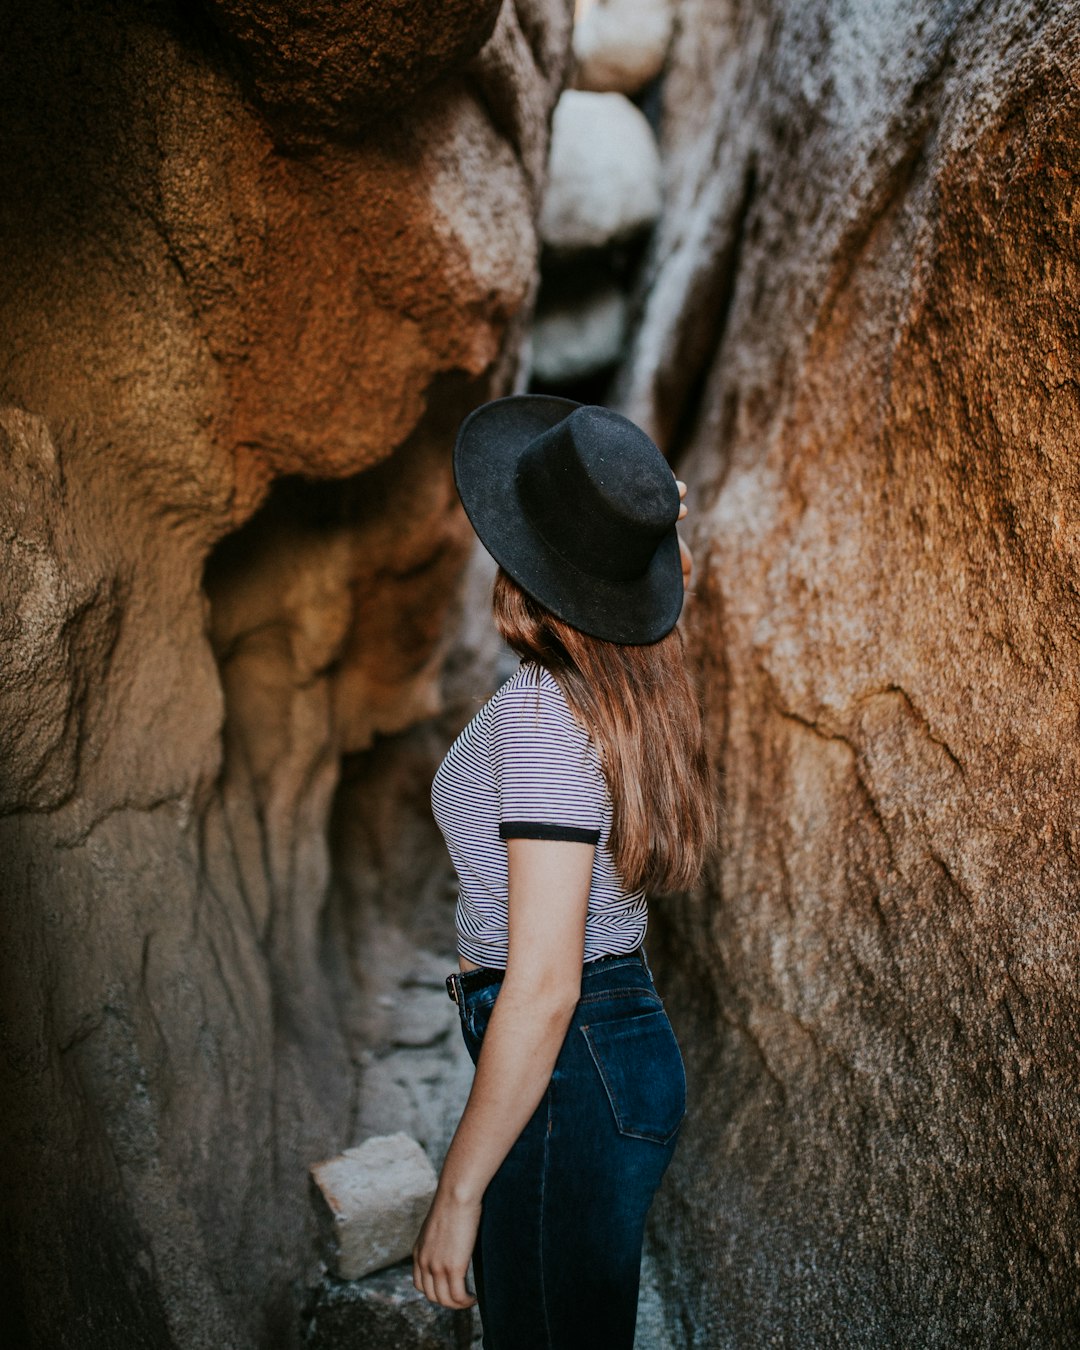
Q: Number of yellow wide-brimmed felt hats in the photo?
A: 0